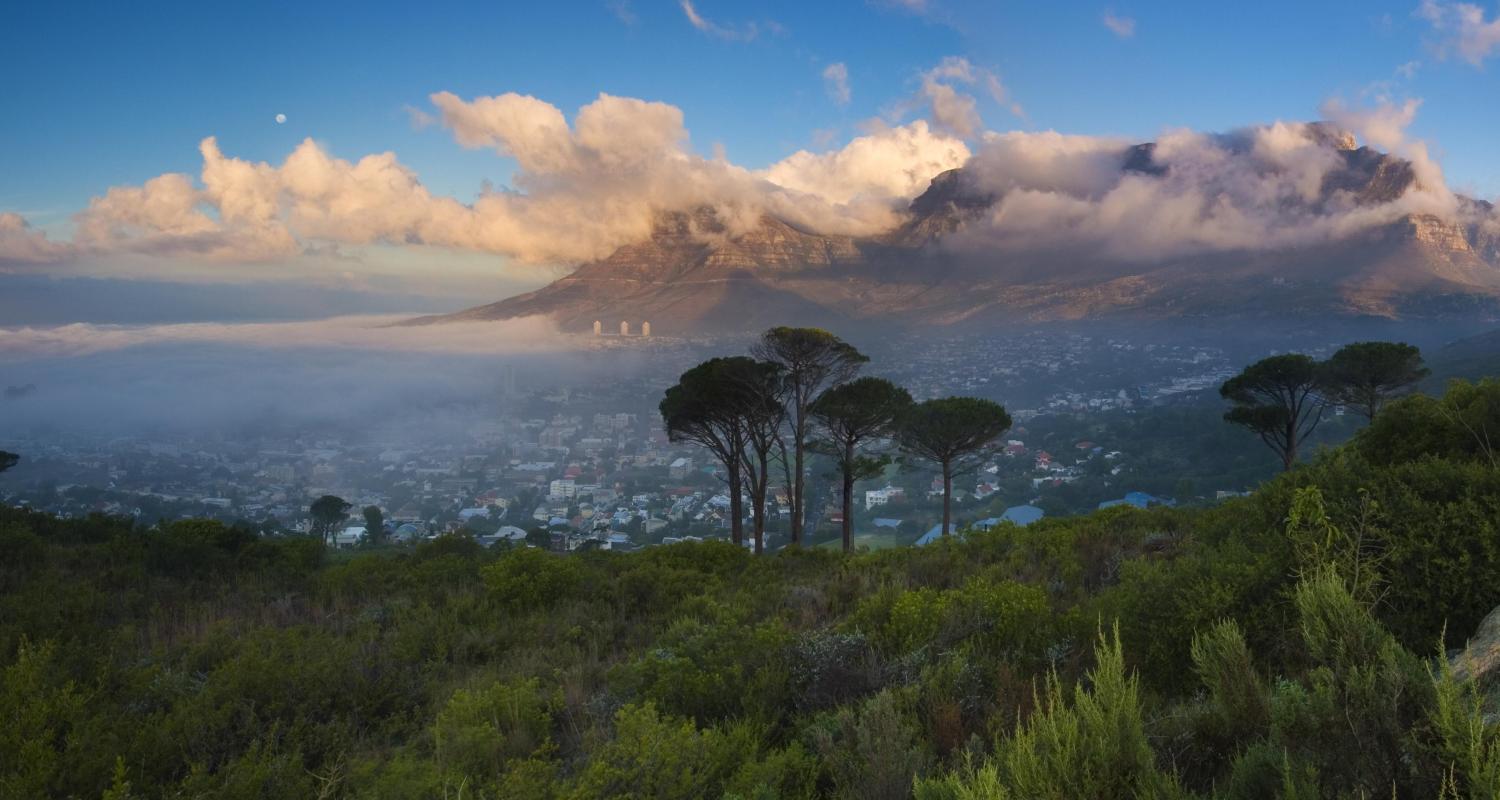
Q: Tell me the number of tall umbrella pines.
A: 7